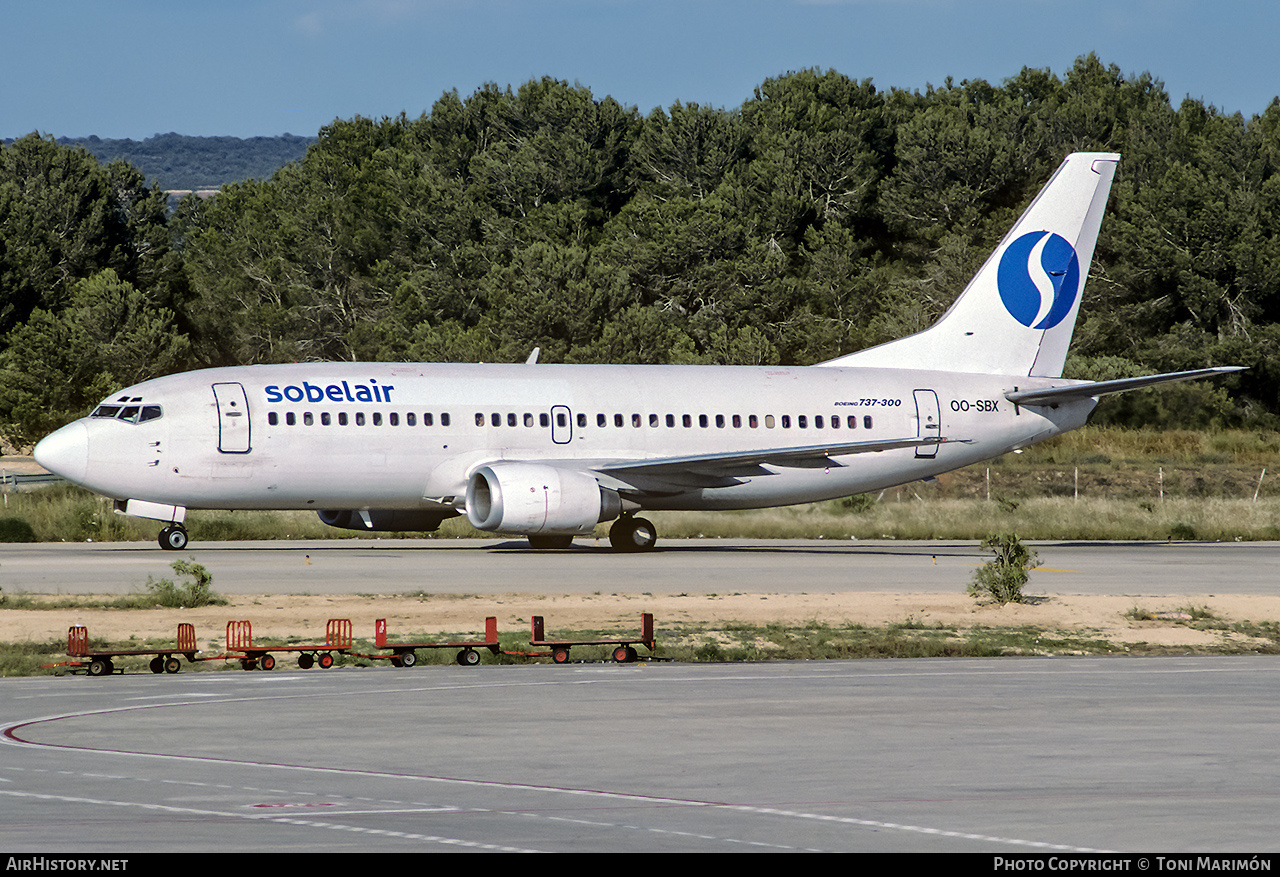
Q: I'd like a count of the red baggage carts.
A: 4